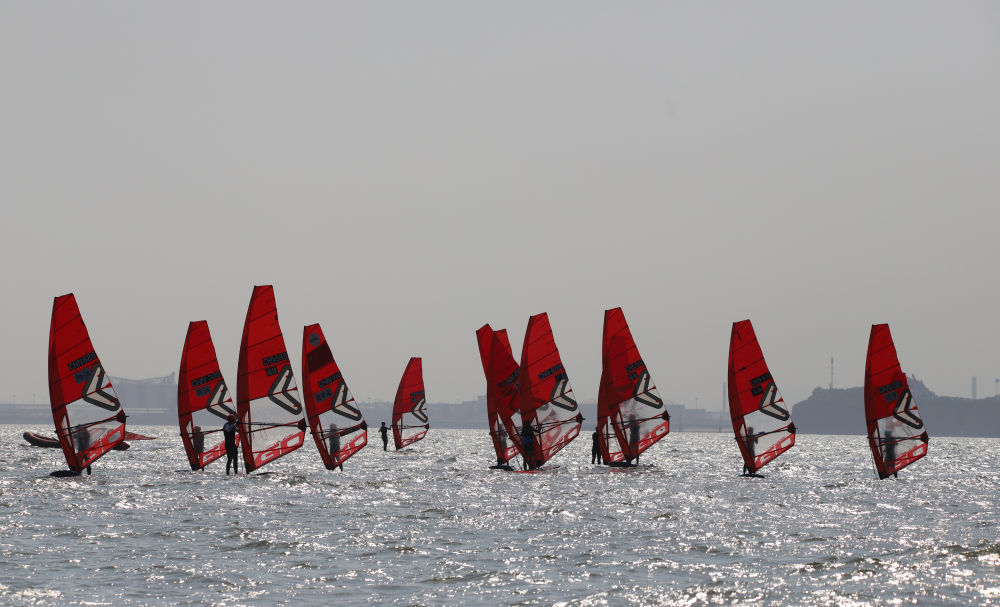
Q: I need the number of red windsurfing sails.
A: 12